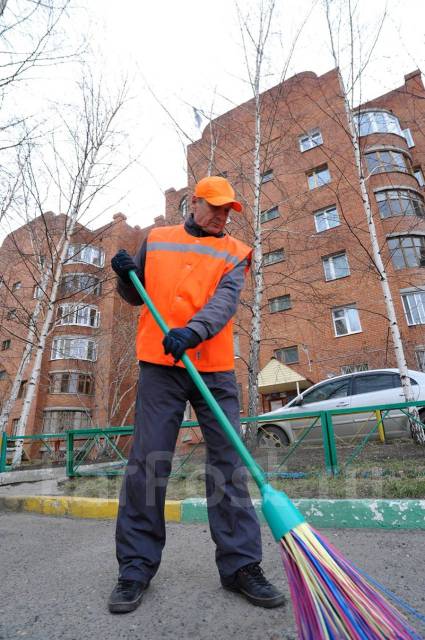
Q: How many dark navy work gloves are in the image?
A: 2